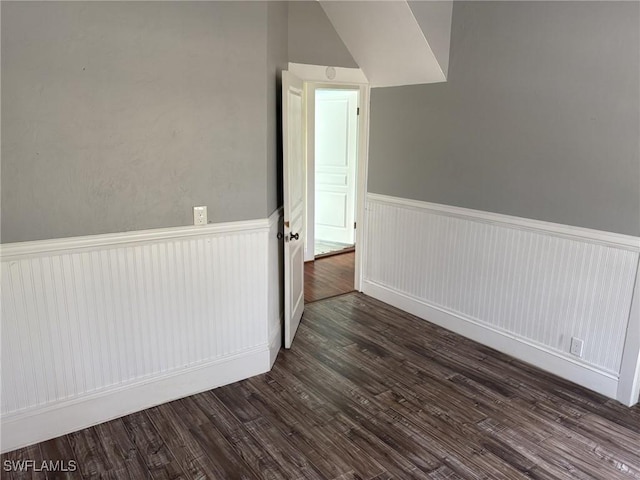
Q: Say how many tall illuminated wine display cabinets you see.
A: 0